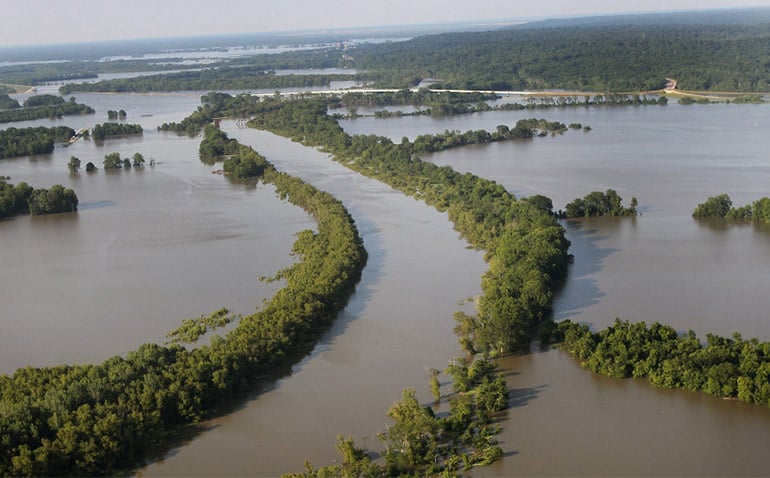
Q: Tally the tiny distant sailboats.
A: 0